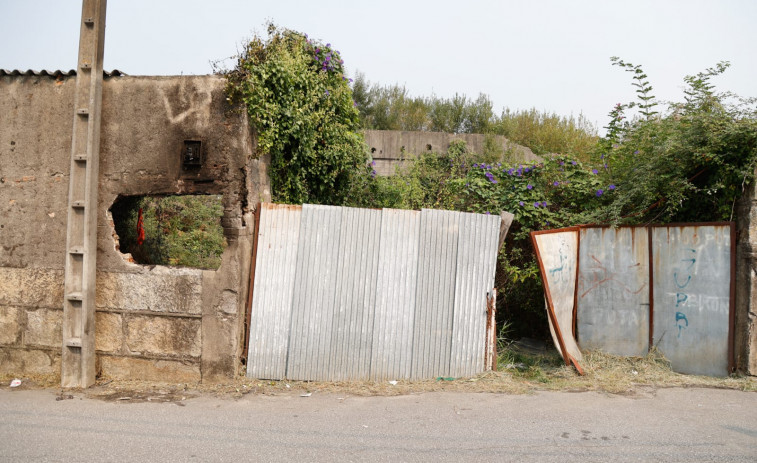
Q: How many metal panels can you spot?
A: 9